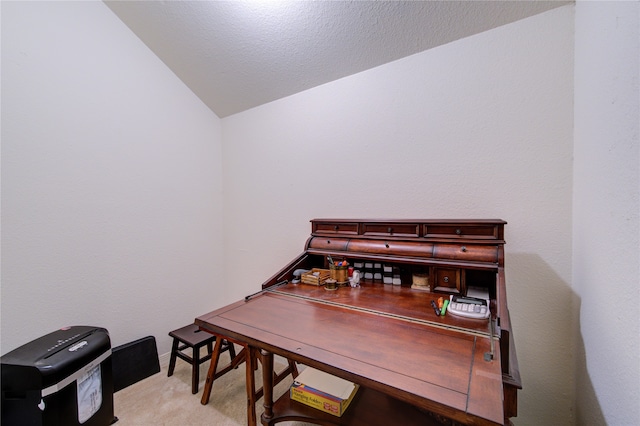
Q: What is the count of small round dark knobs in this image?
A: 7